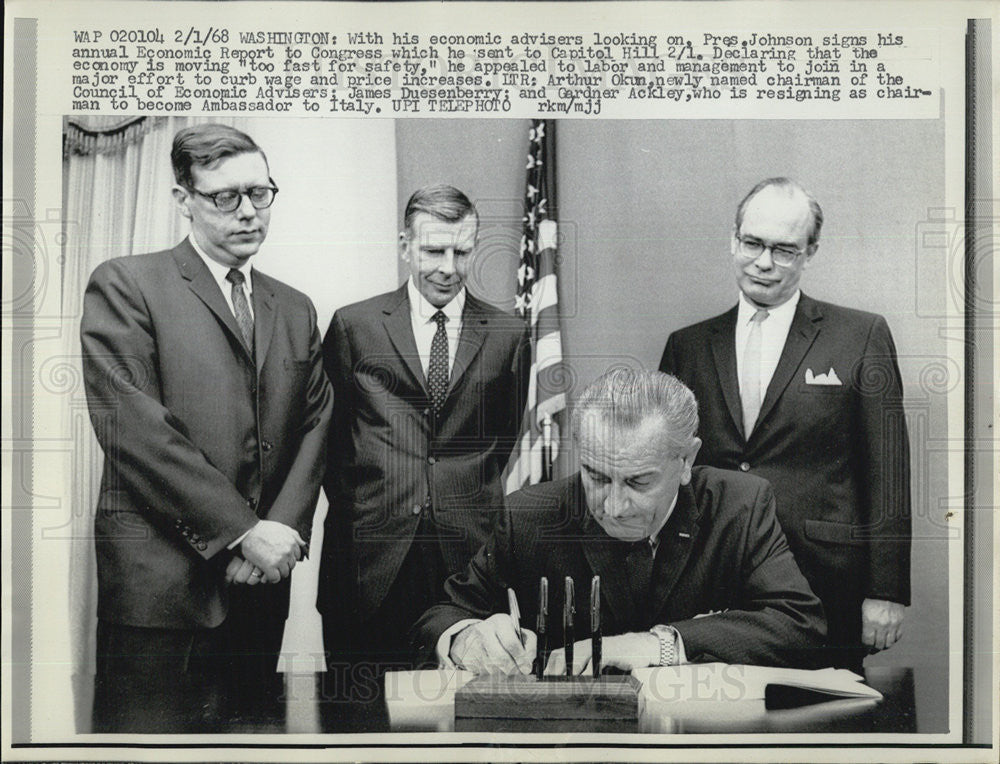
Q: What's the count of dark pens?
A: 3